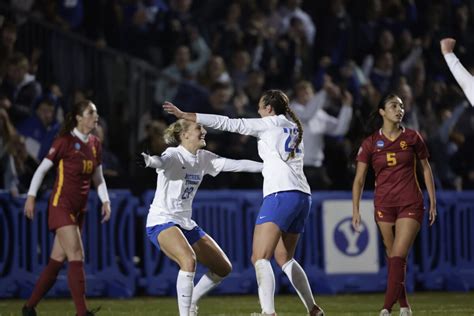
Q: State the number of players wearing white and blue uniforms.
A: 2